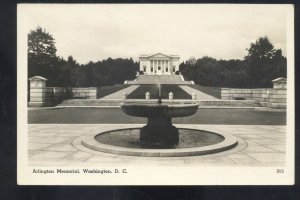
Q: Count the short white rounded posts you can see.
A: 4